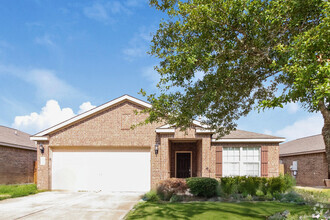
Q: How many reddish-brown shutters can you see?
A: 2